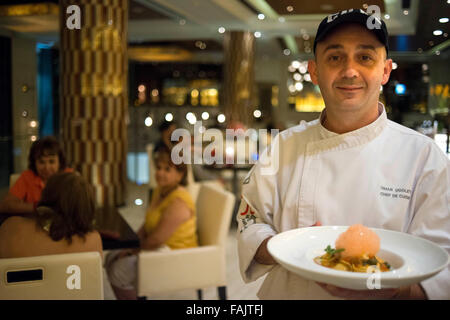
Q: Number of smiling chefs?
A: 1